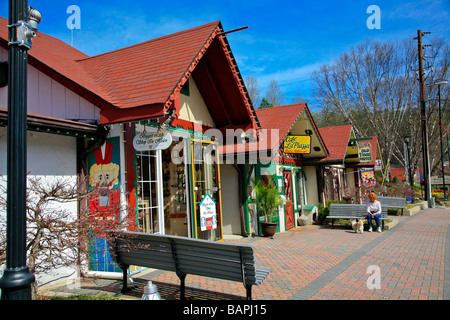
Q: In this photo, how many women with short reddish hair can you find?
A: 1